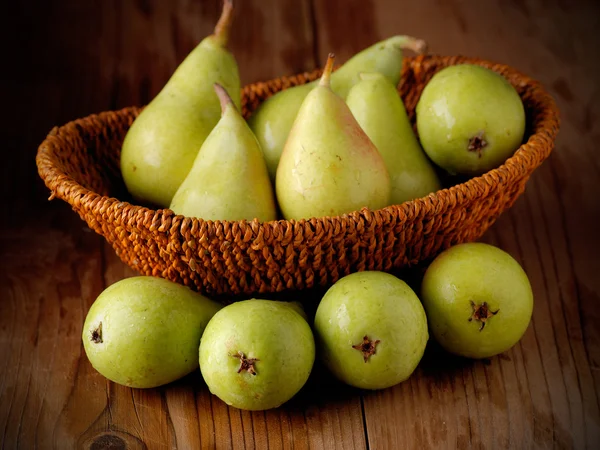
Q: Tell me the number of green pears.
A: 10